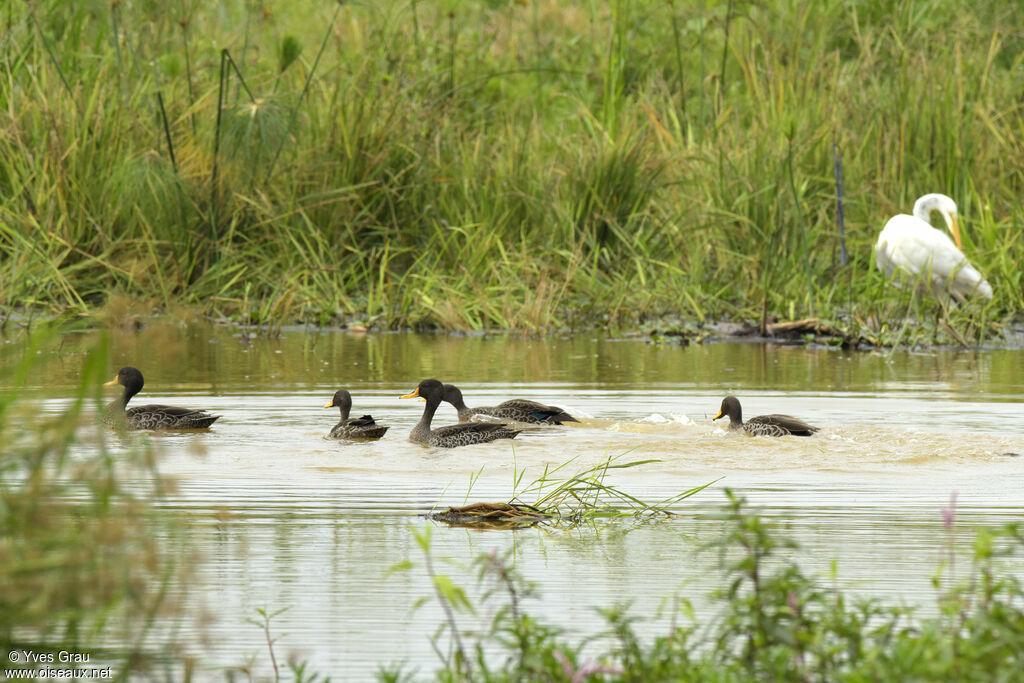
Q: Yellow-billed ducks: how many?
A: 5